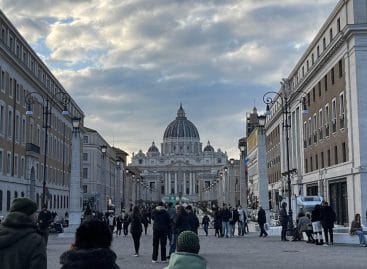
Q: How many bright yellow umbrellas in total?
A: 0